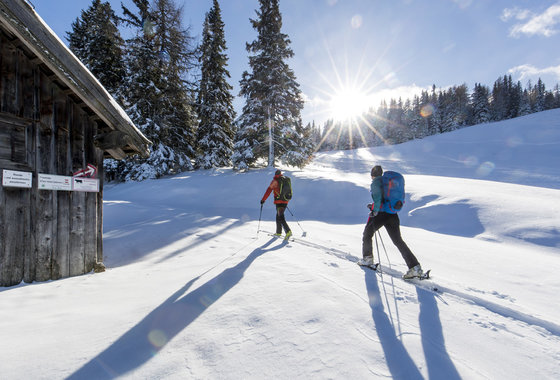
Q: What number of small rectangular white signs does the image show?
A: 3